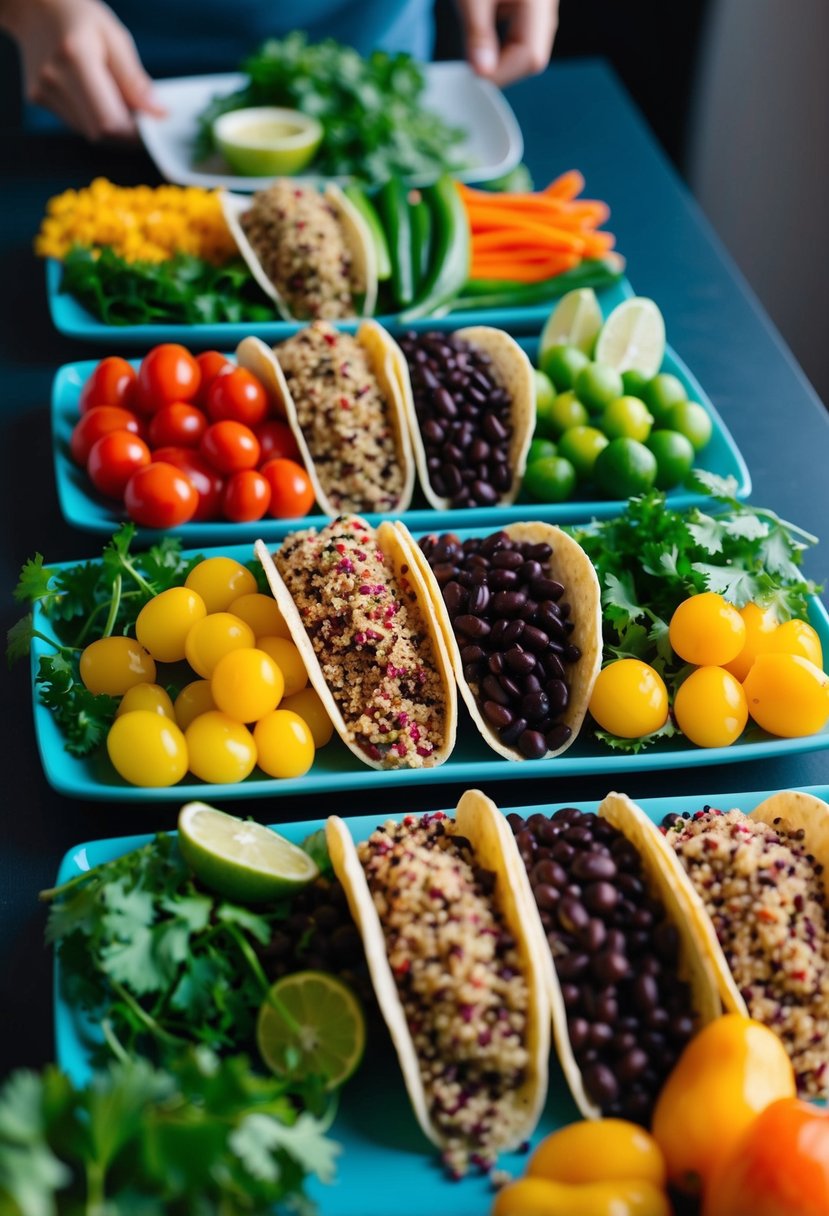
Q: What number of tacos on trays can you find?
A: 8